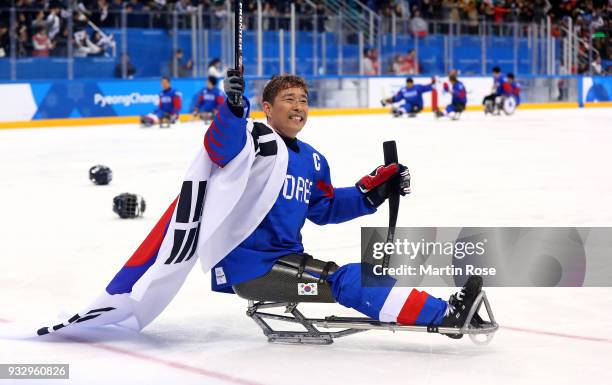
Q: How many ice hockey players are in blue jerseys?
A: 7